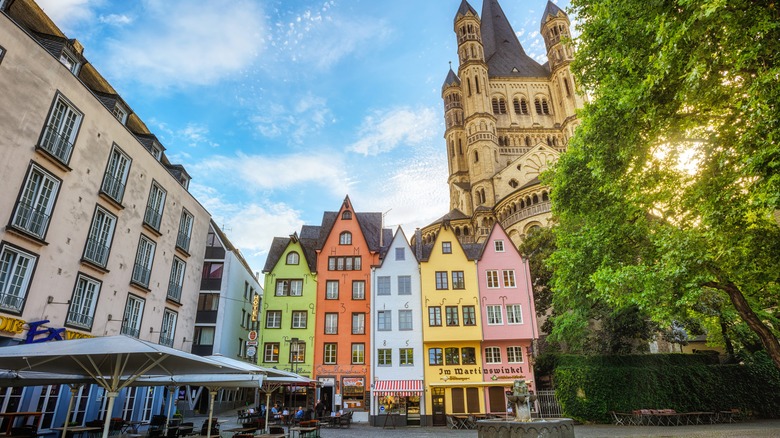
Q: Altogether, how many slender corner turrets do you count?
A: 3